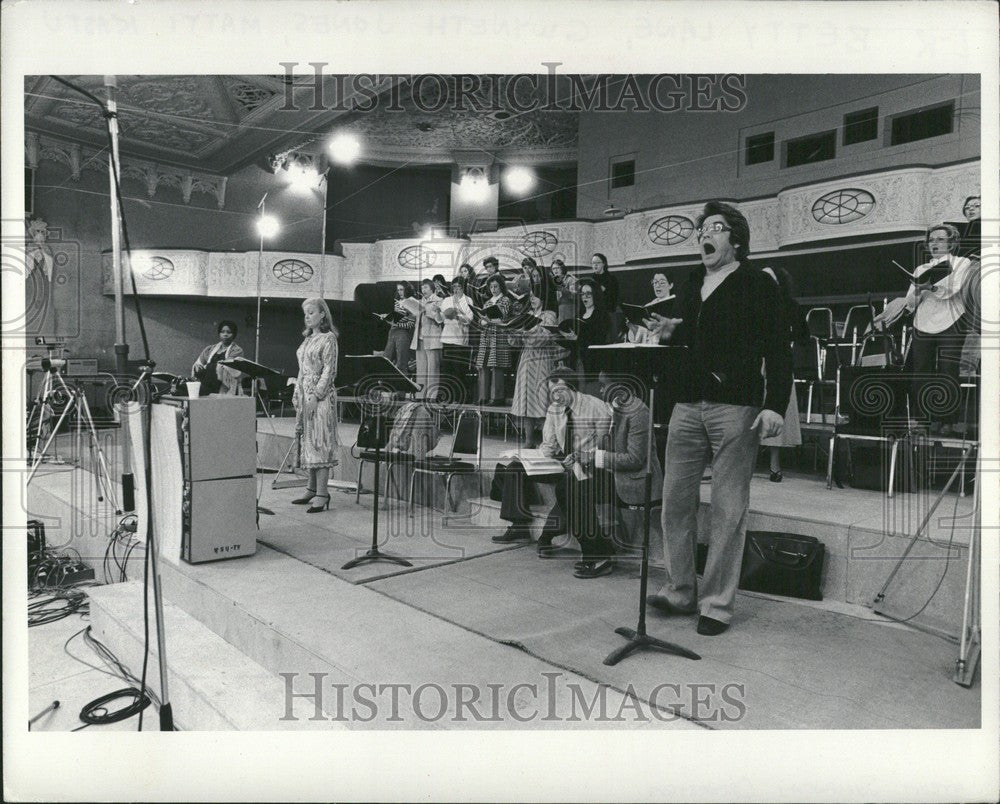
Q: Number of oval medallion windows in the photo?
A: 6